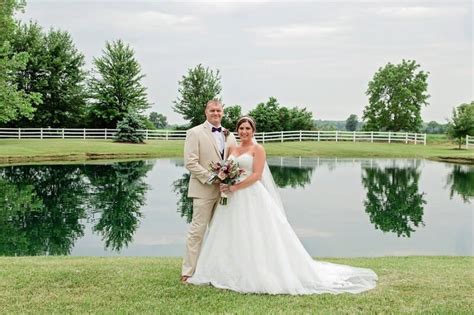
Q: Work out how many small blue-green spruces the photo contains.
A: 1